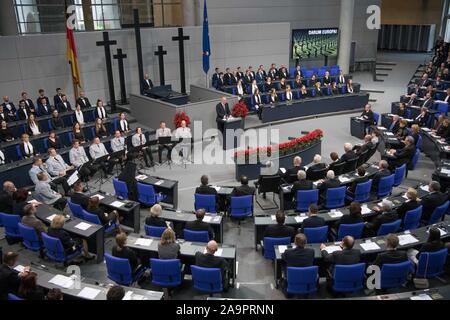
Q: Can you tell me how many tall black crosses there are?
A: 5